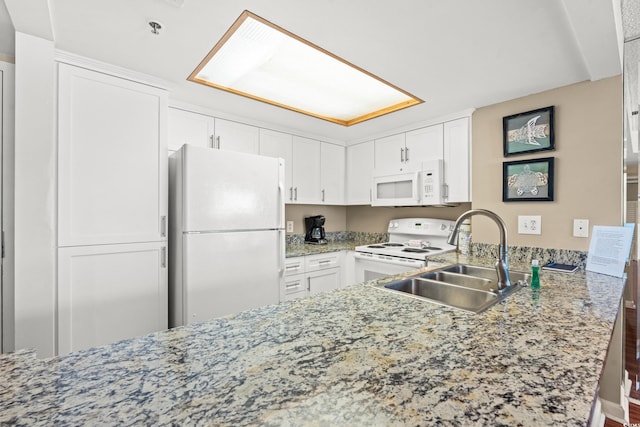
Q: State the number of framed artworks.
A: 2